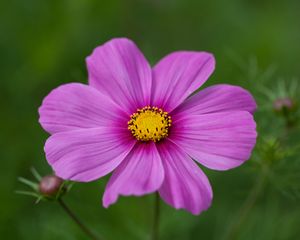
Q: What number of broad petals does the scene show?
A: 8